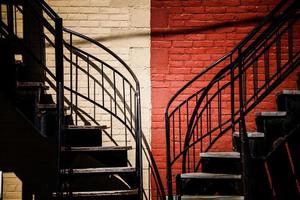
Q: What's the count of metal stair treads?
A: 12